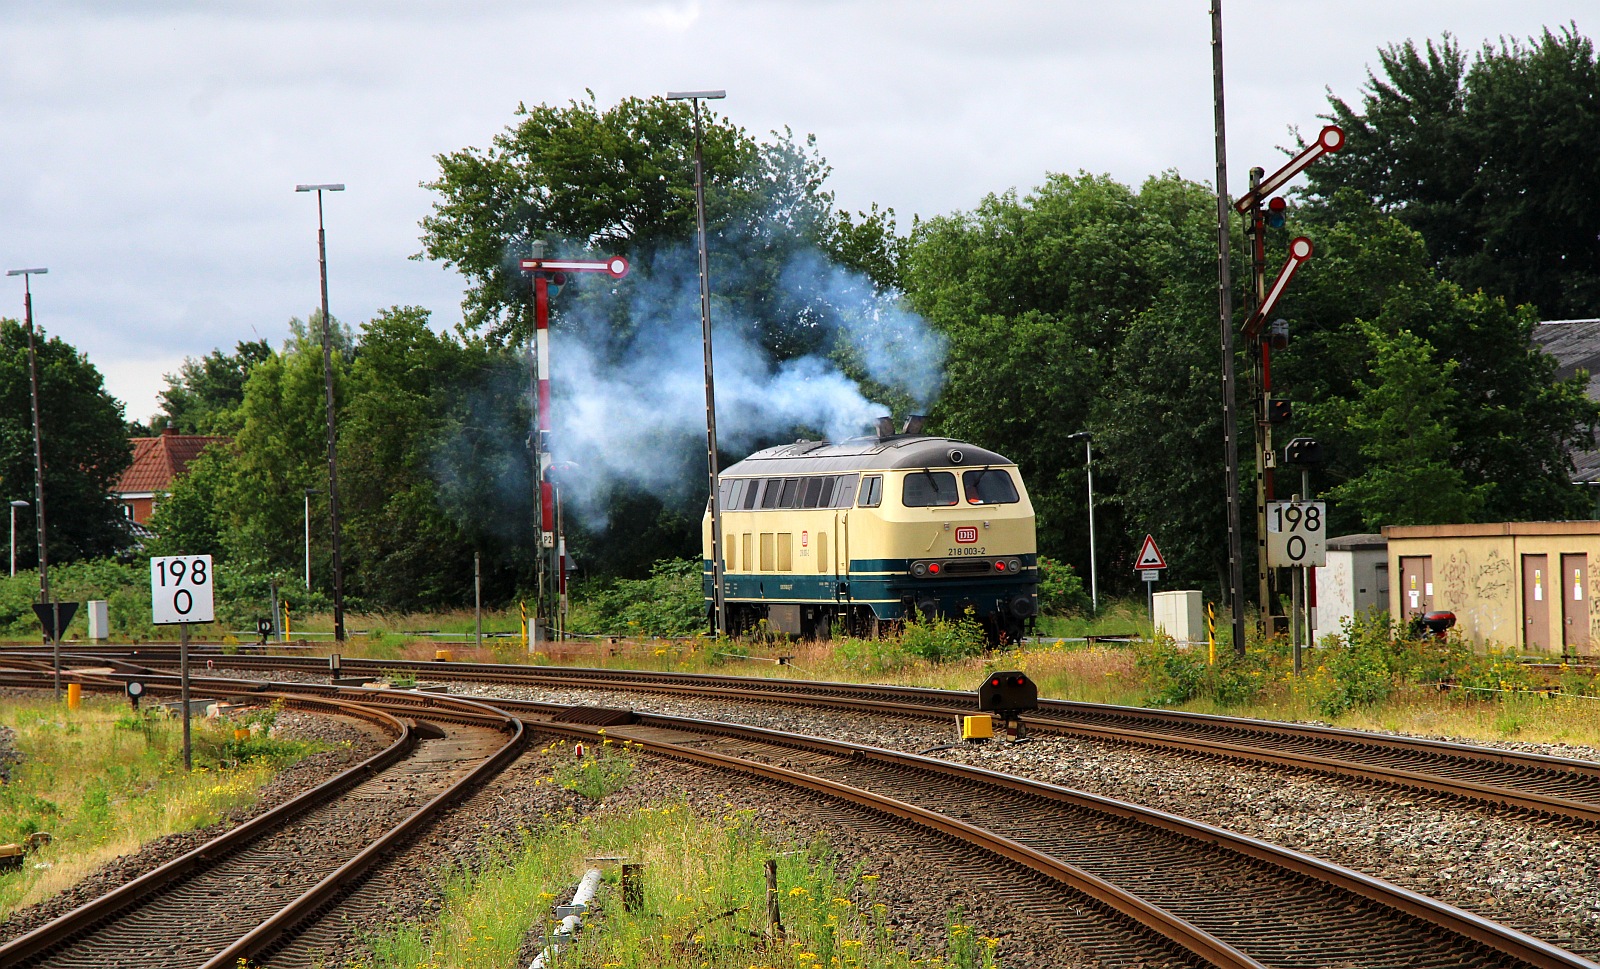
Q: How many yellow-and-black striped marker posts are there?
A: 3